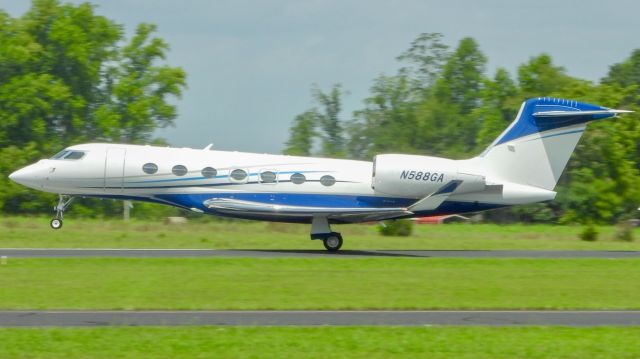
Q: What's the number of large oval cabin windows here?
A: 7